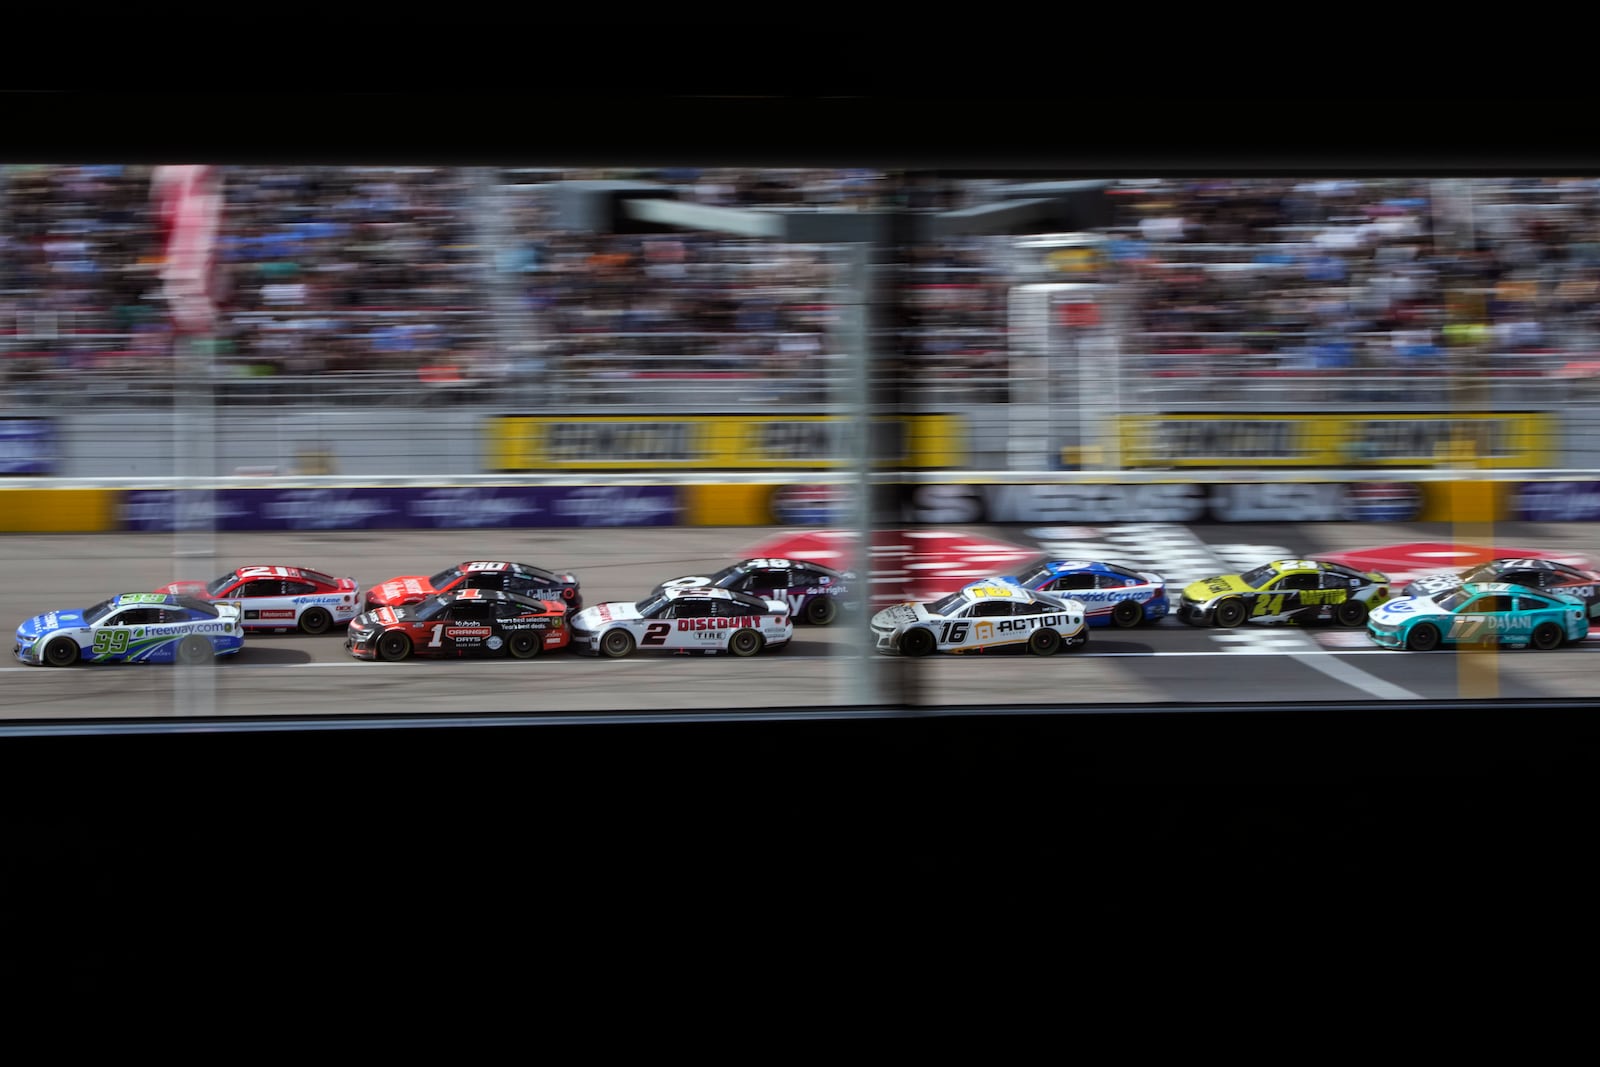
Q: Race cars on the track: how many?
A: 11